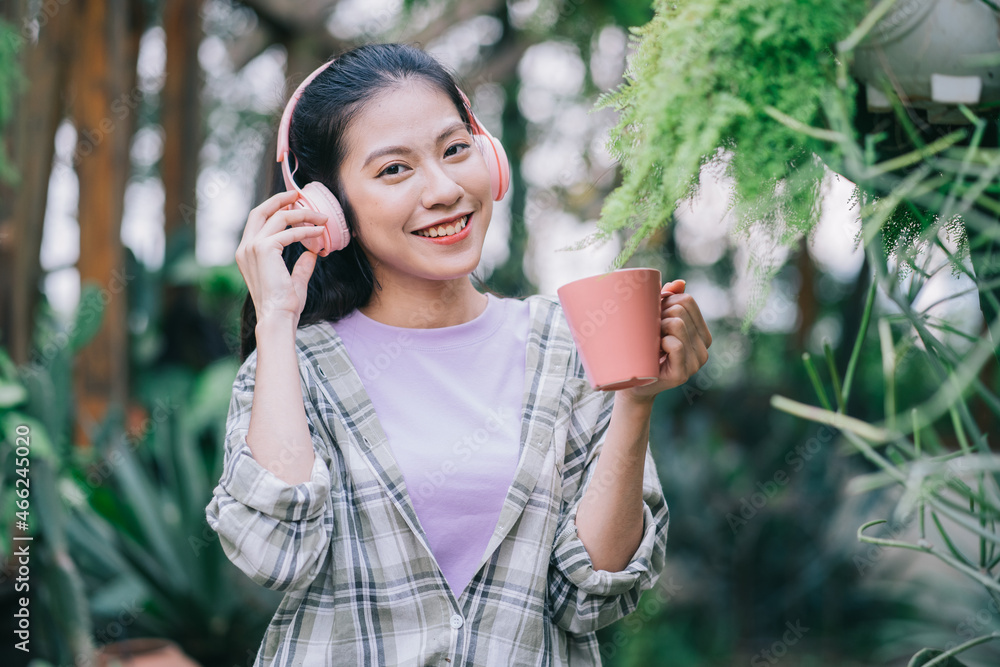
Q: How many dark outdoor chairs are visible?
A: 0